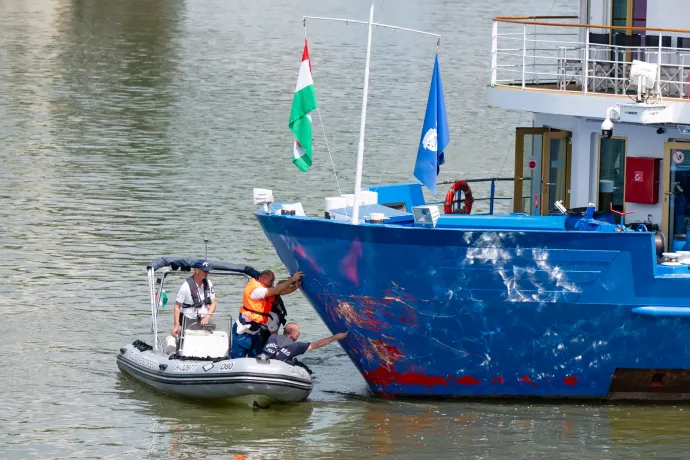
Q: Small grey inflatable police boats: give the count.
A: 1